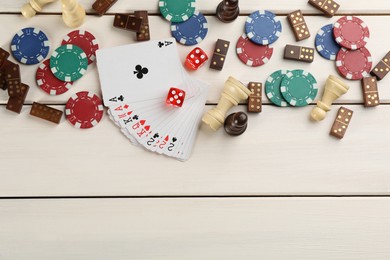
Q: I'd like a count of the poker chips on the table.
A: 14